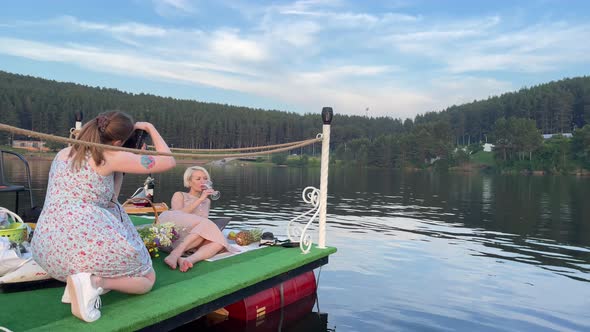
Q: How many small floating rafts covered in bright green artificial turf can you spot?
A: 1